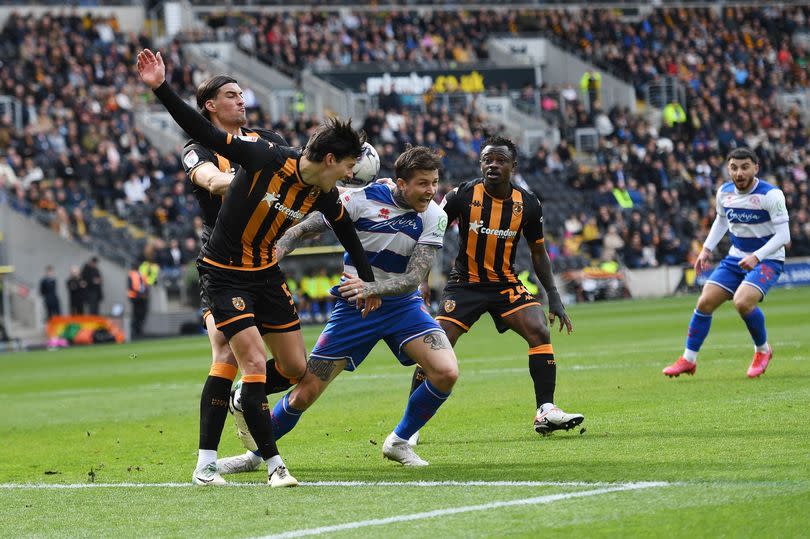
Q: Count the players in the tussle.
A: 3